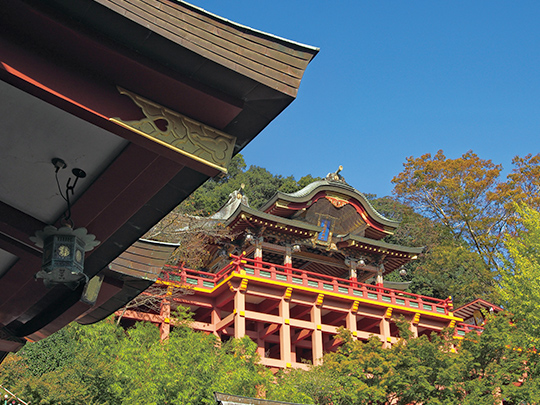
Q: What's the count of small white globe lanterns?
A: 4